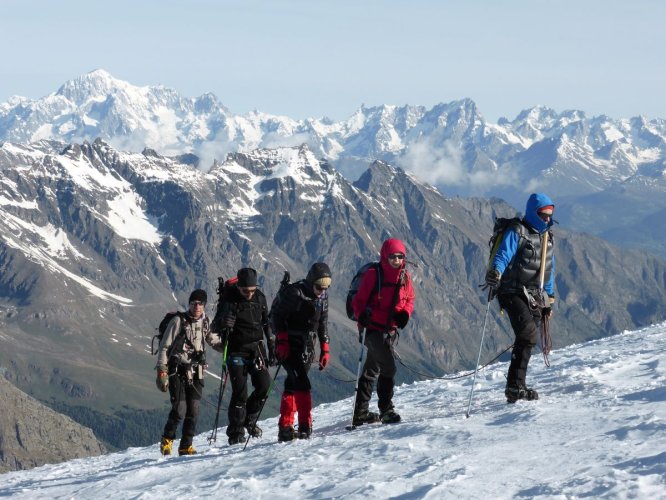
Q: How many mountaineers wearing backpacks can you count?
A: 5